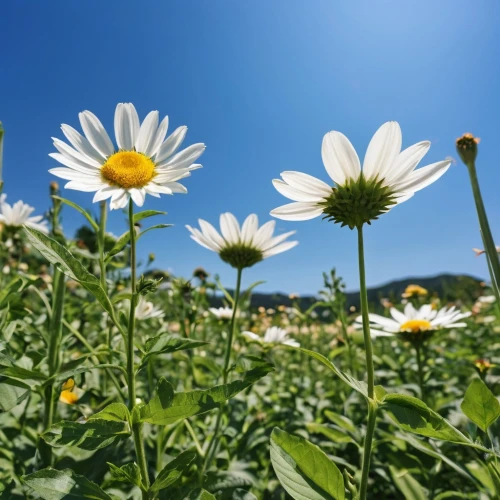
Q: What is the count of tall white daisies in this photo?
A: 3